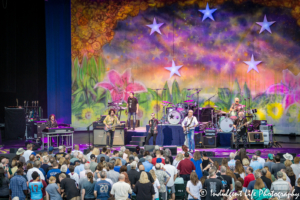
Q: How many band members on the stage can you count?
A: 7